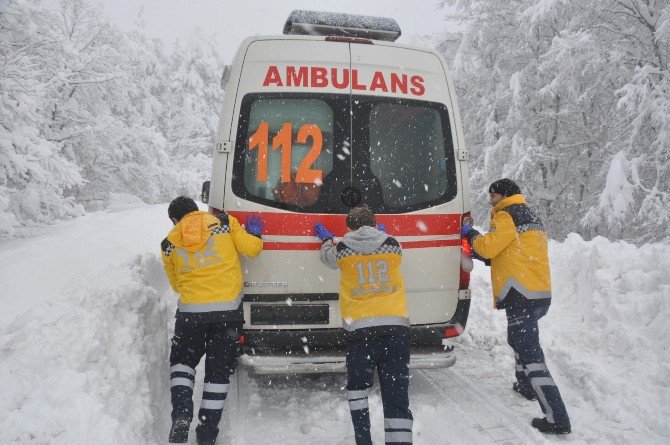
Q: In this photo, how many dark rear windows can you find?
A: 2